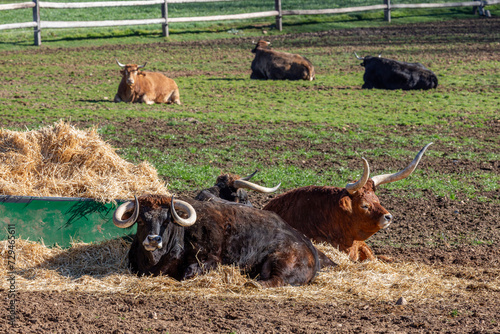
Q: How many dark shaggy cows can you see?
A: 4